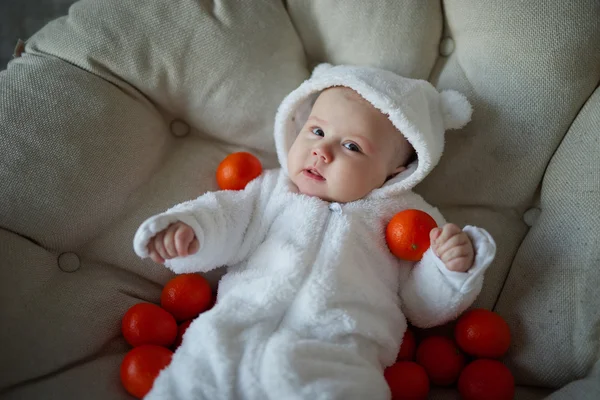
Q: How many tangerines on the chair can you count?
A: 11